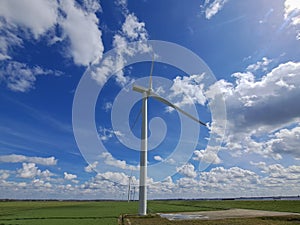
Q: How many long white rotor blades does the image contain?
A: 3